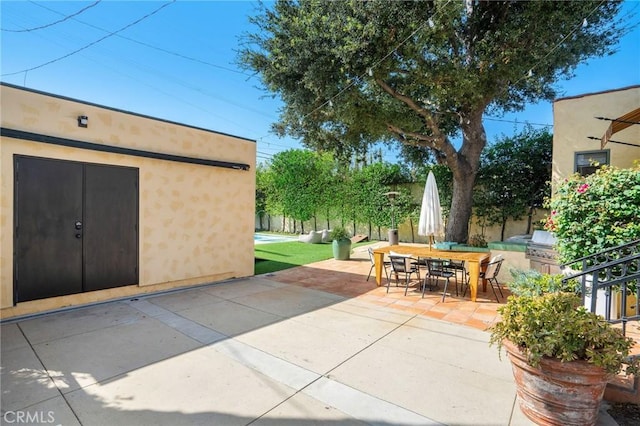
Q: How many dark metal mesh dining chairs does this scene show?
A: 6